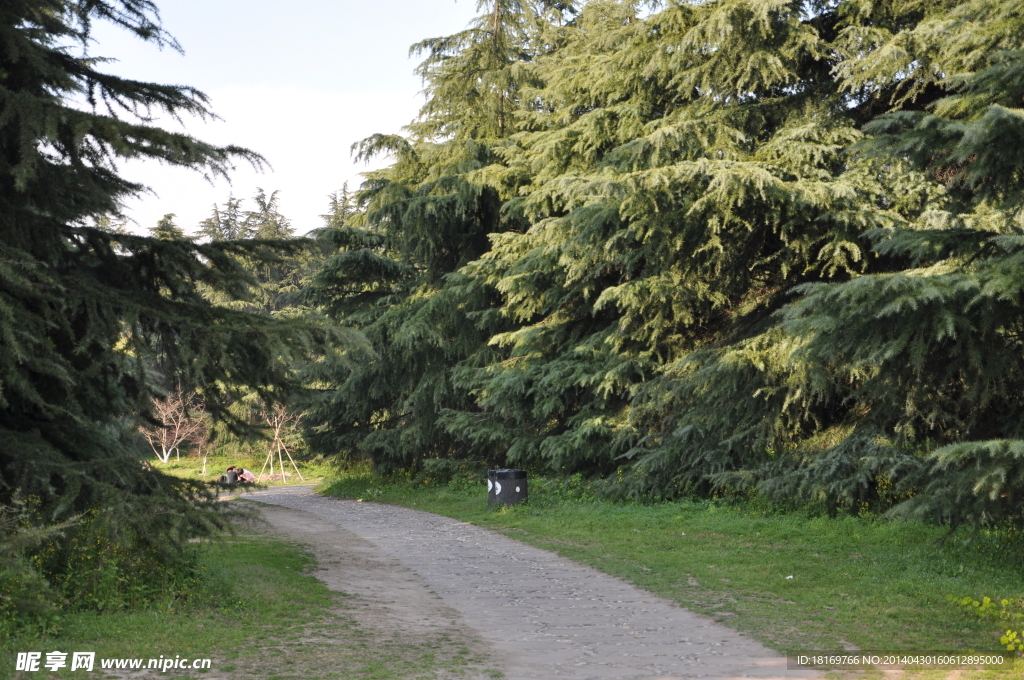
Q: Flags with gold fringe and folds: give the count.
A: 0